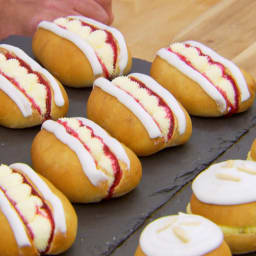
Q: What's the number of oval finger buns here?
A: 6